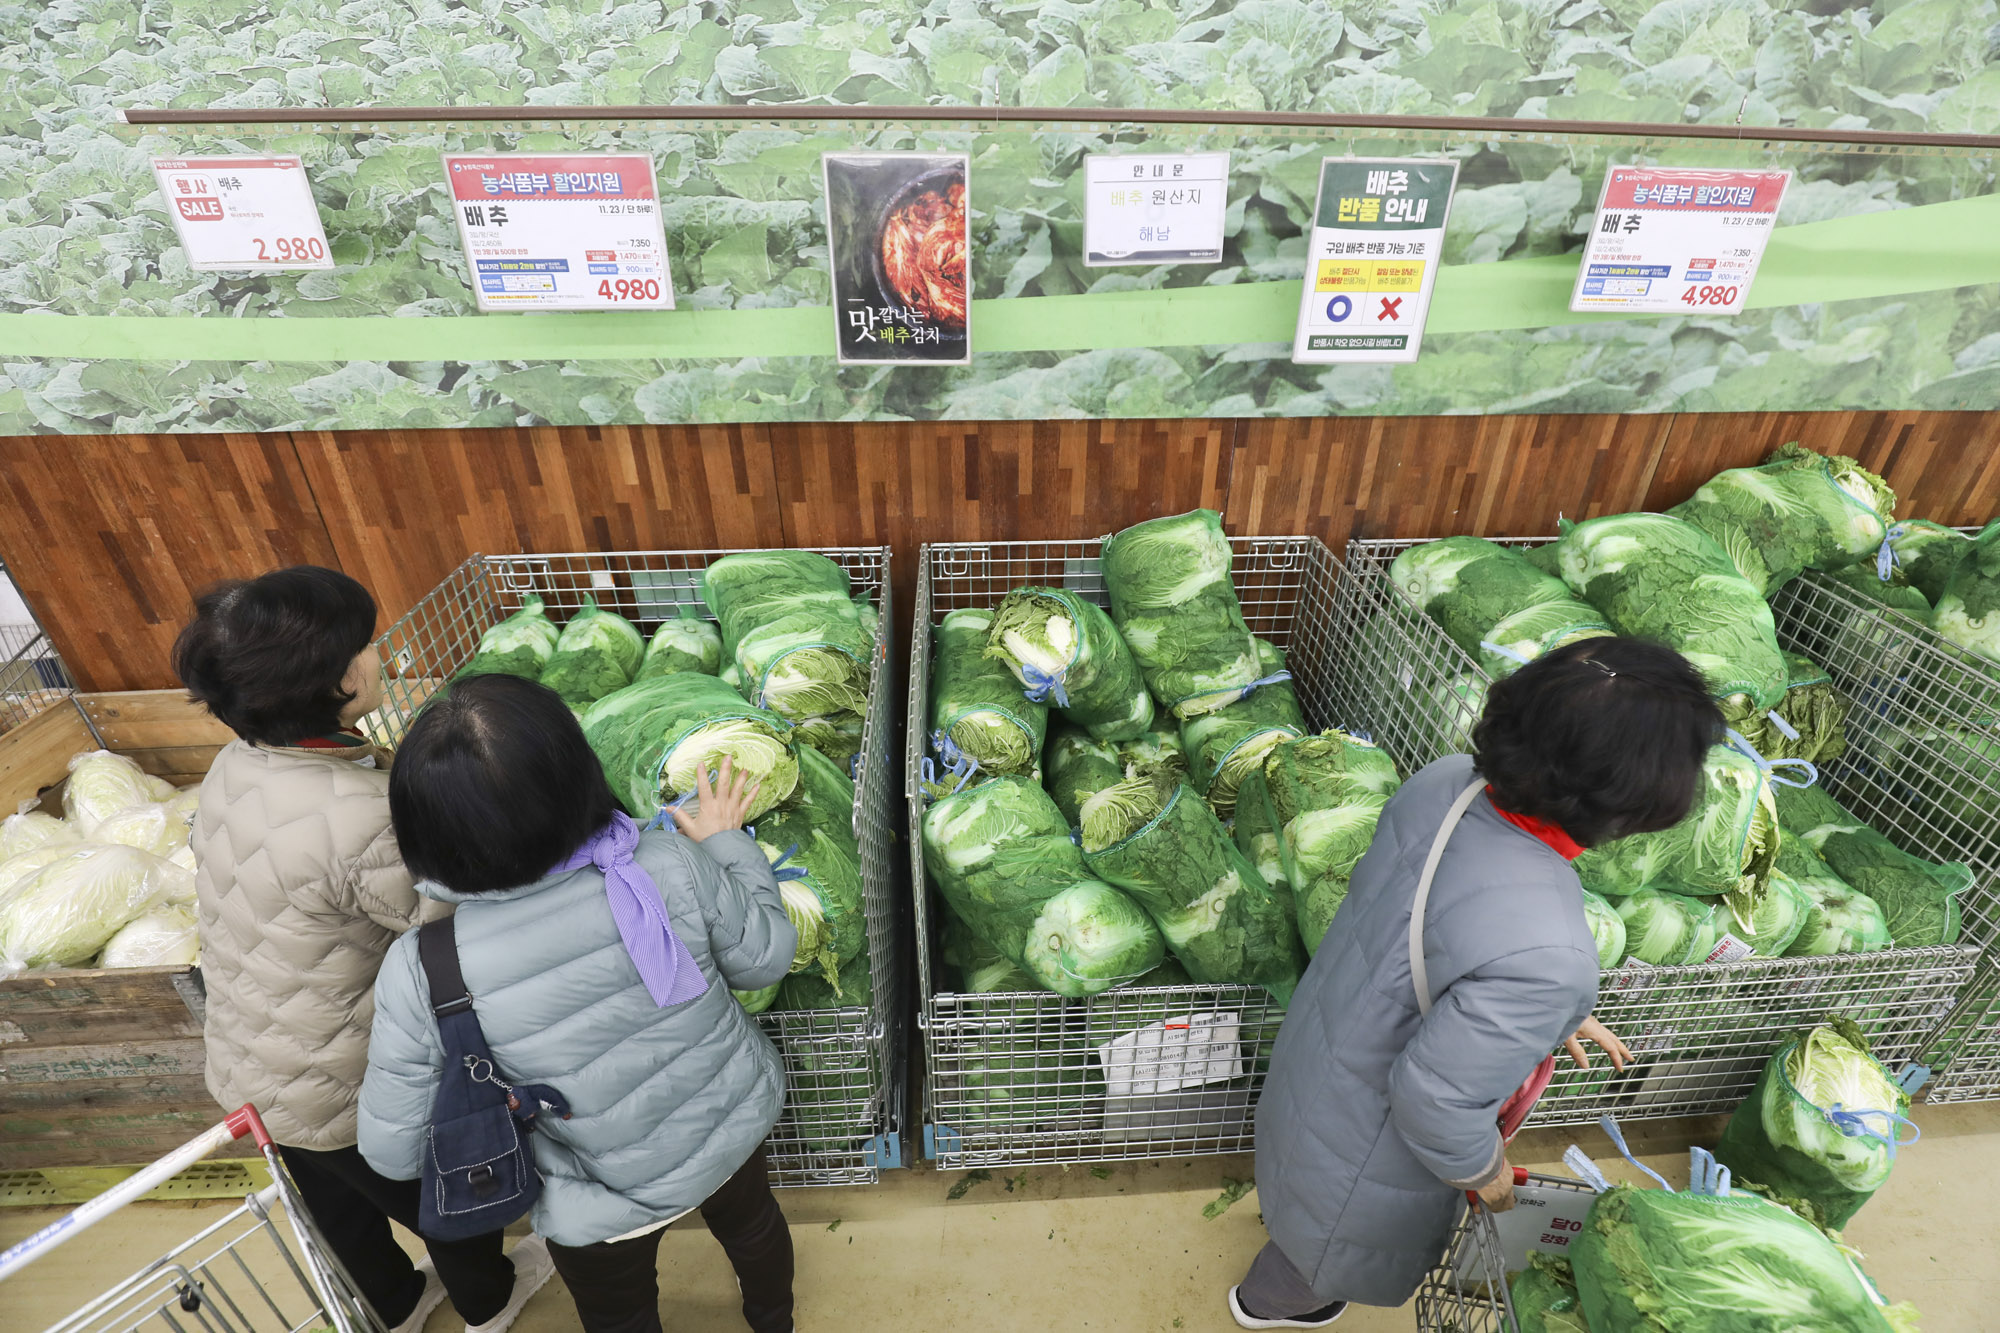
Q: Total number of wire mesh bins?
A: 4